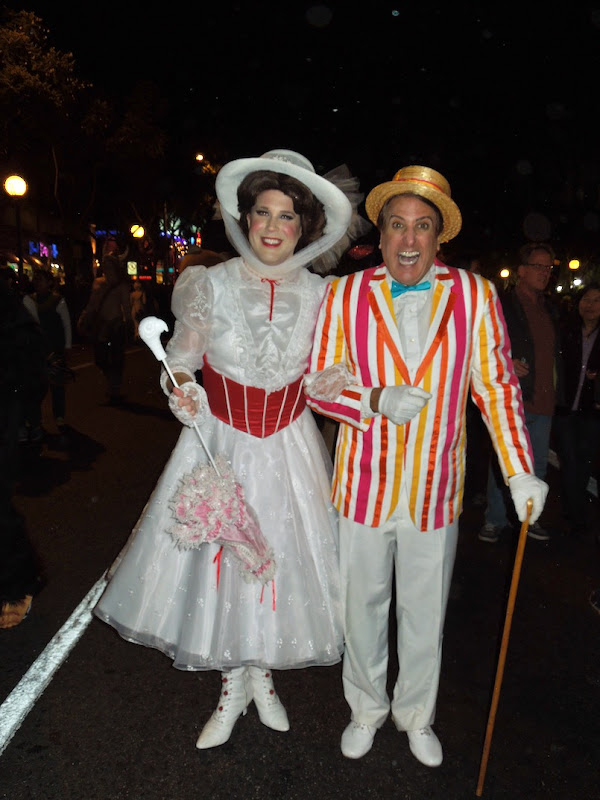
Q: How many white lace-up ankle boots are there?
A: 2